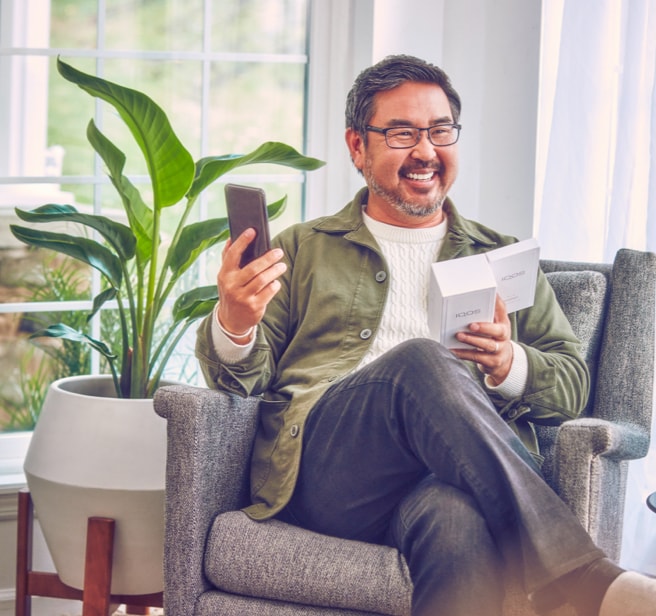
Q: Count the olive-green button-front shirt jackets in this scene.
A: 1